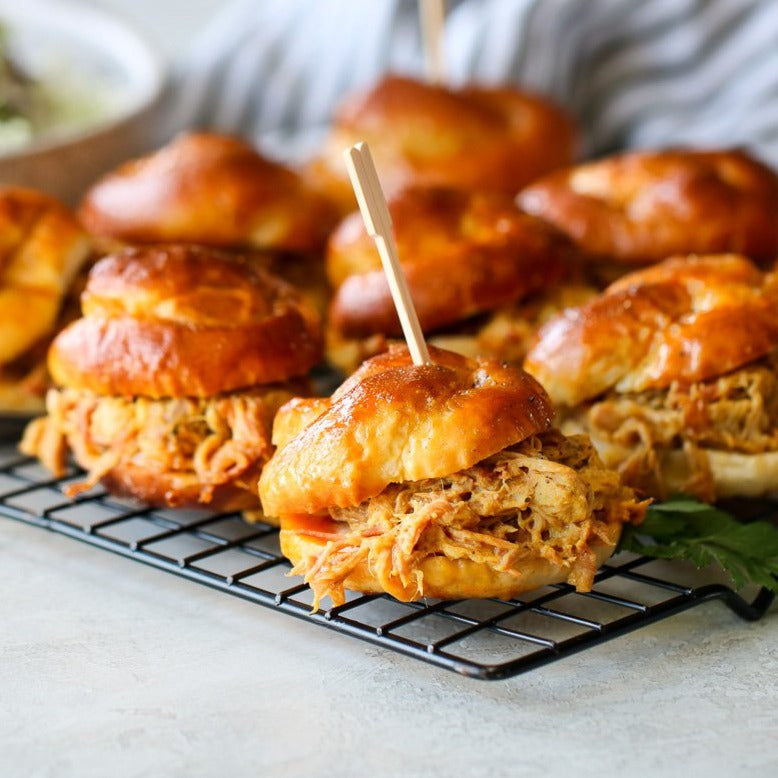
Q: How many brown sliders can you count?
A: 8